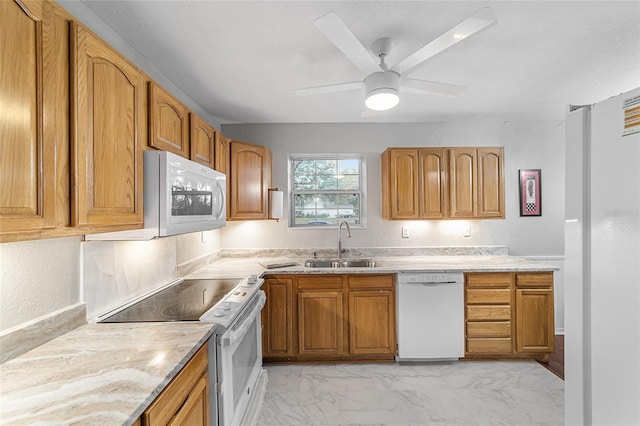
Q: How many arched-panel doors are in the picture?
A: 10